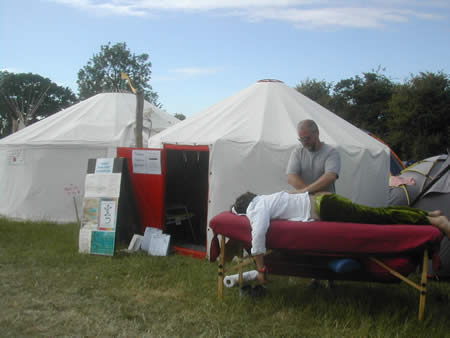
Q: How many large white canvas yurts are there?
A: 2